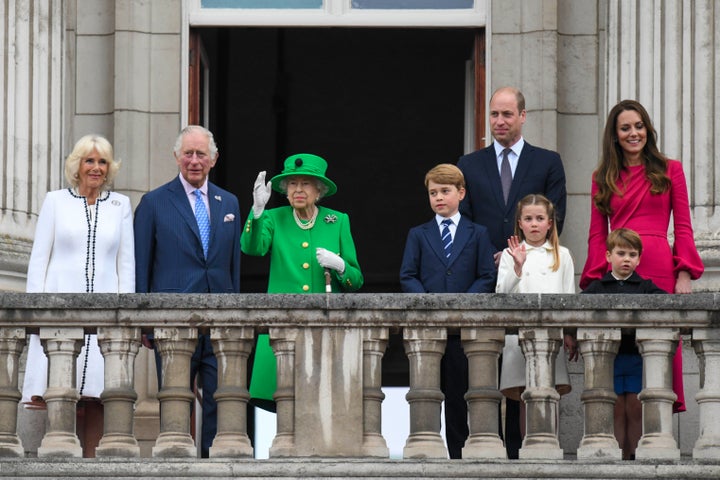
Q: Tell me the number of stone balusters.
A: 13